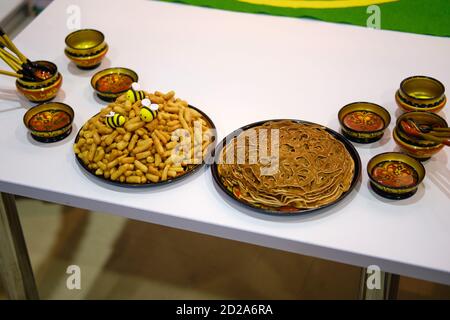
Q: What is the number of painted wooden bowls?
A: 8